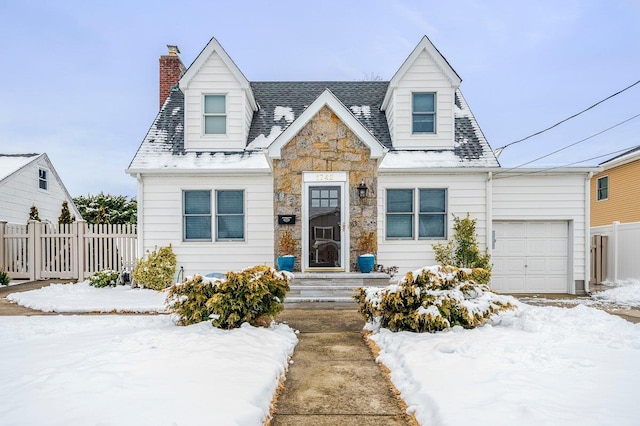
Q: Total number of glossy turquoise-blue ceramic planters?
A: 2